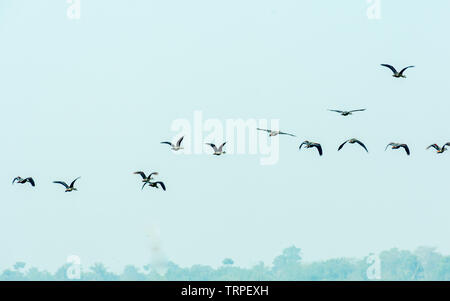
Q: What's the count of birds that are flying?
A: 13